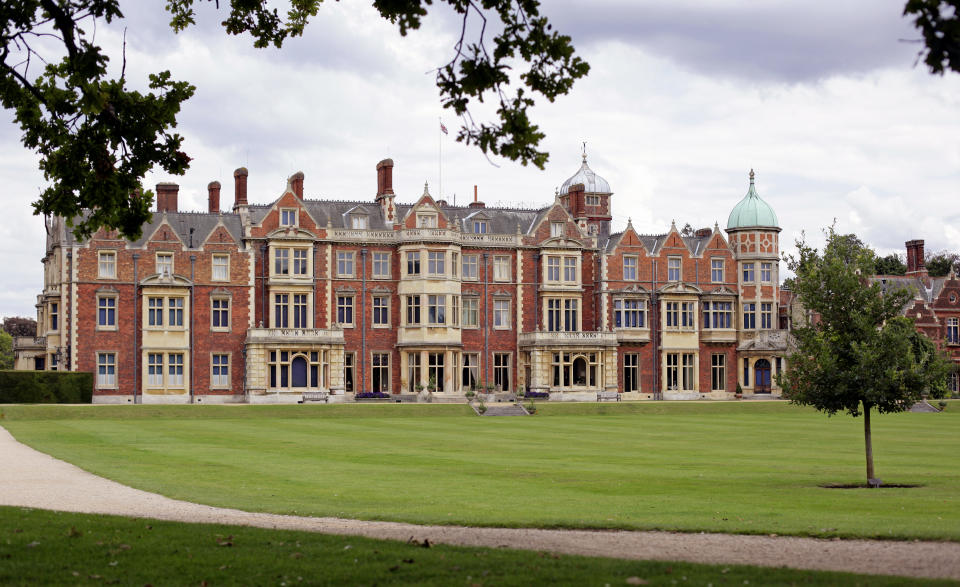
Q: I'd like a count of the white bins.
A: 0